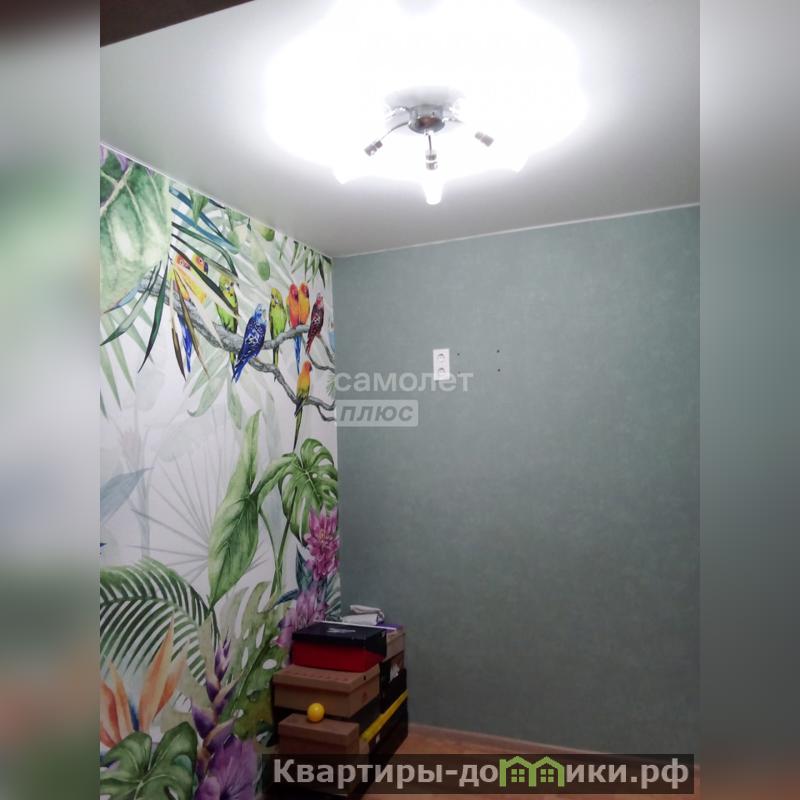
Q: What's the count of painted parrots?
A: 9